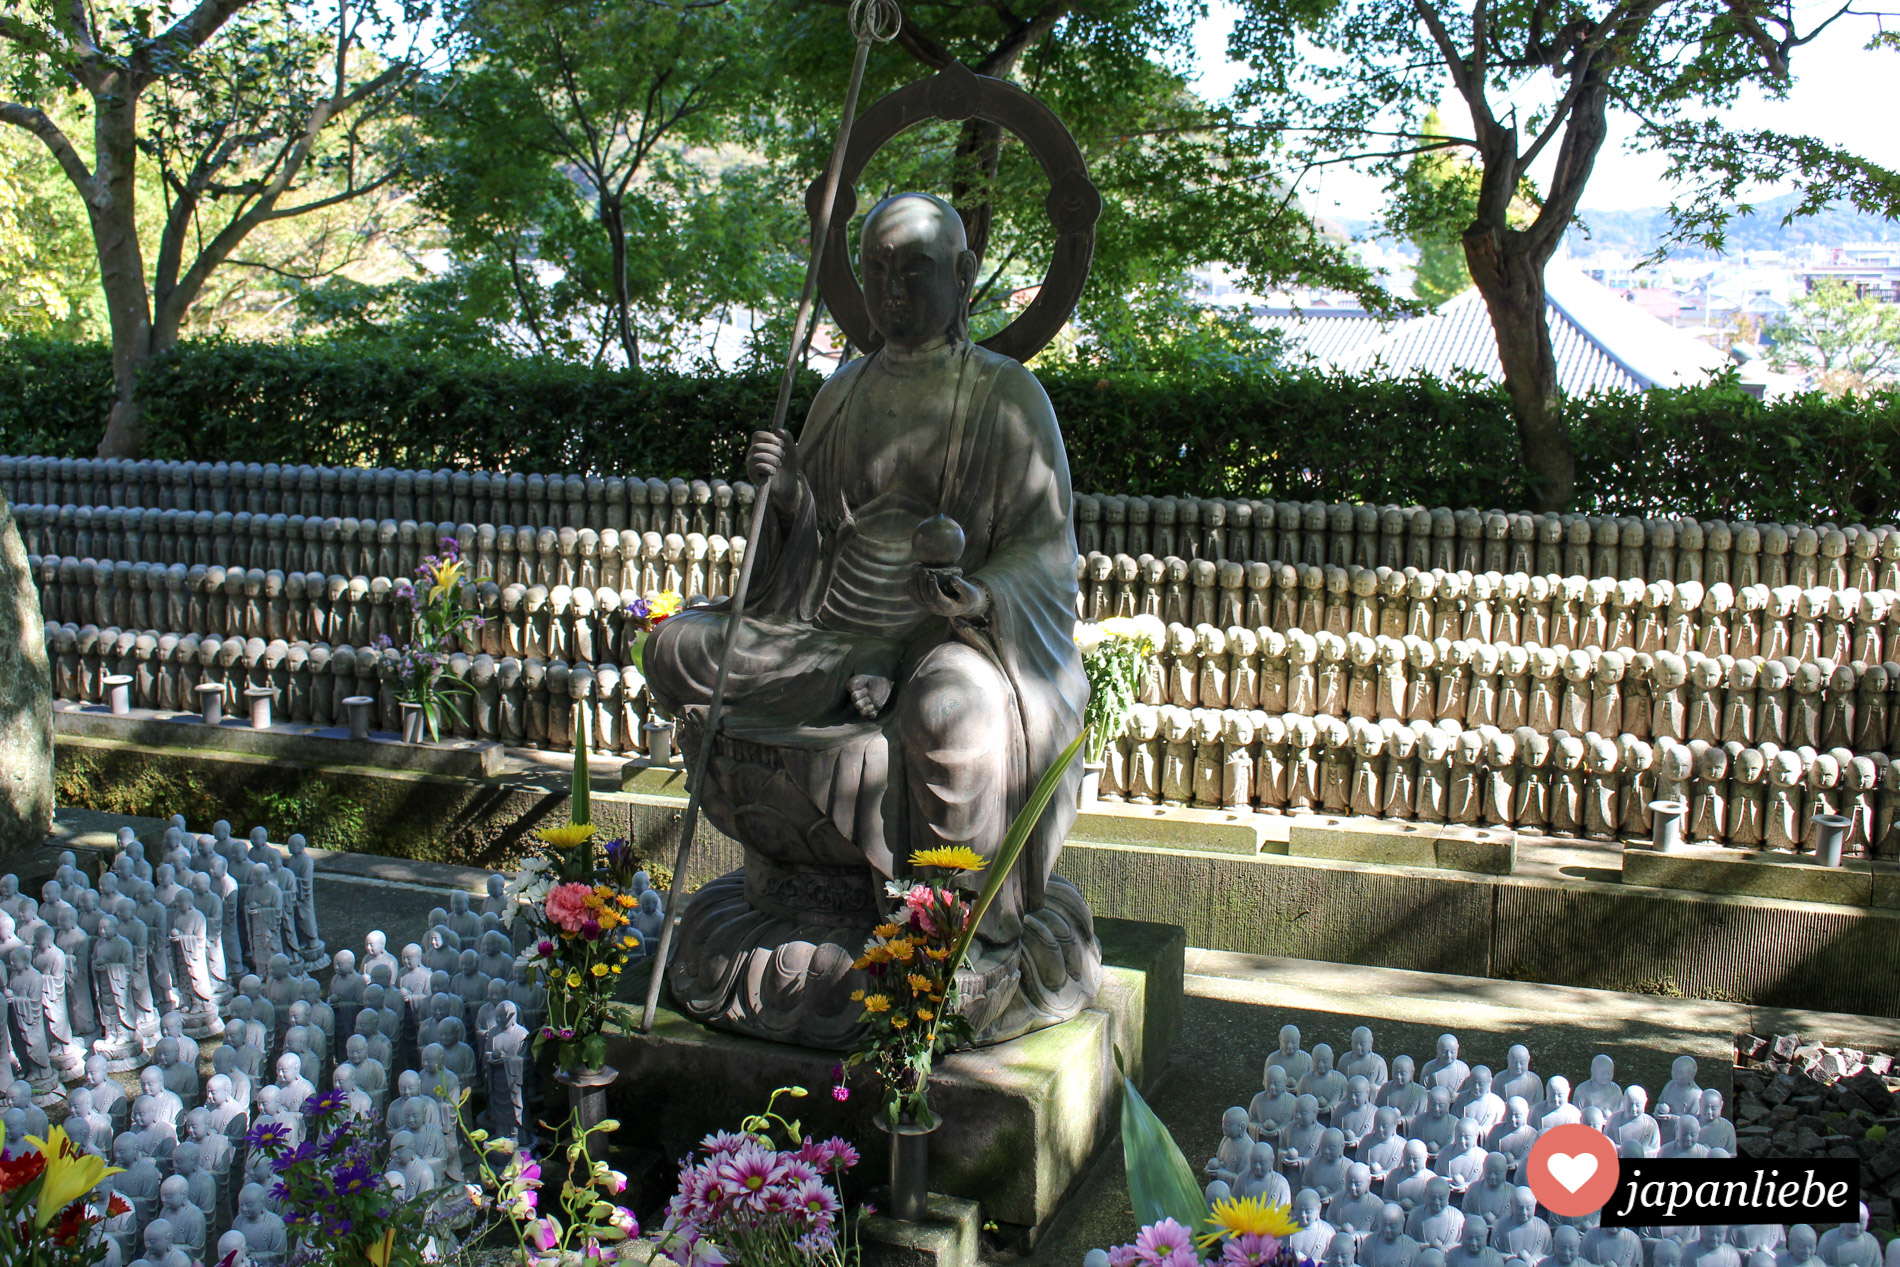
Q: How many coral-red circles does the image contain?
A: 1